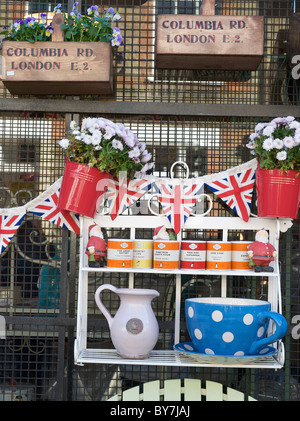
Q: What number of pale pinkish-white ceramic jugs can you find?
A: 1